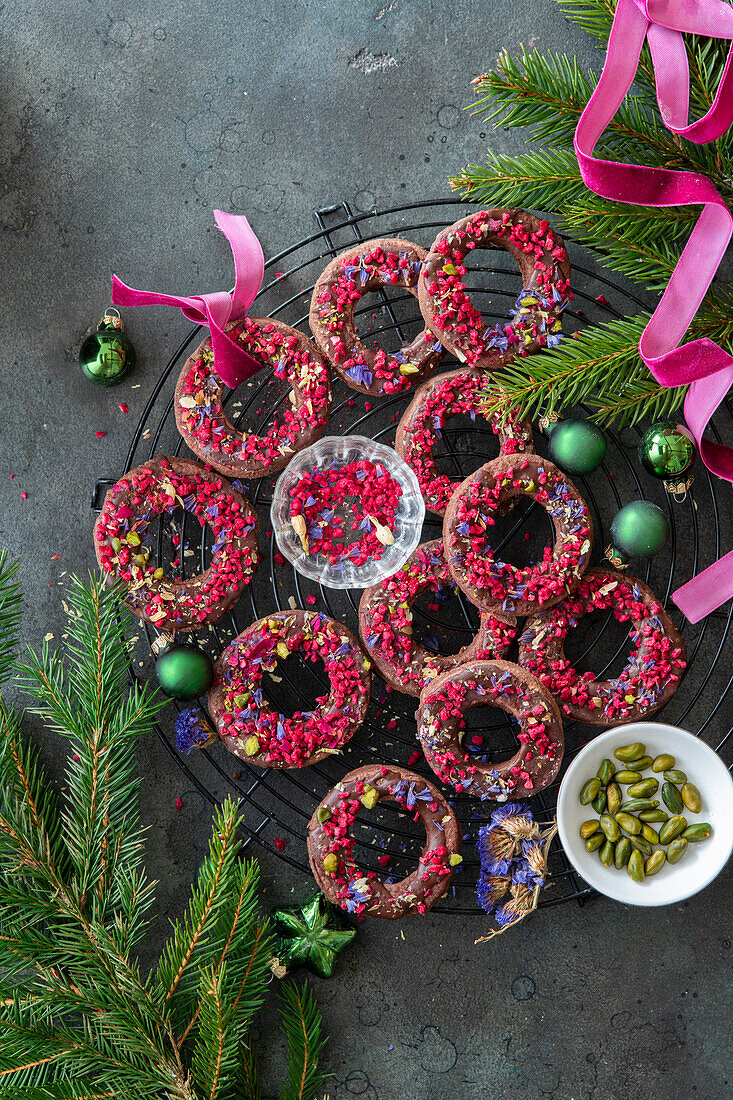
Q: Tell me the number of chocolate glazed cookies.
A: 11